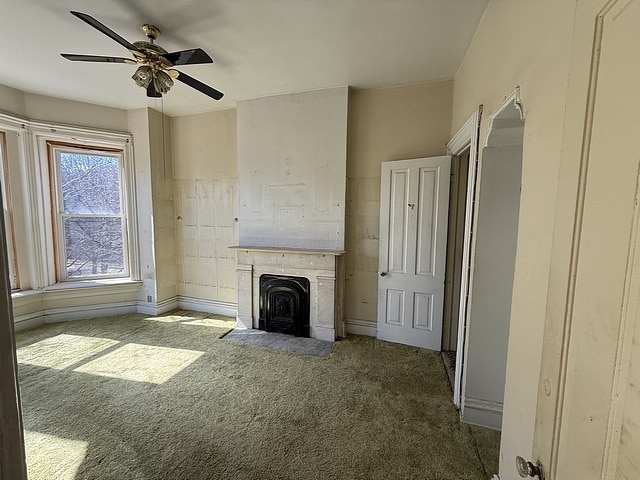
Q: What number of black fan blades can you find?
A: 5